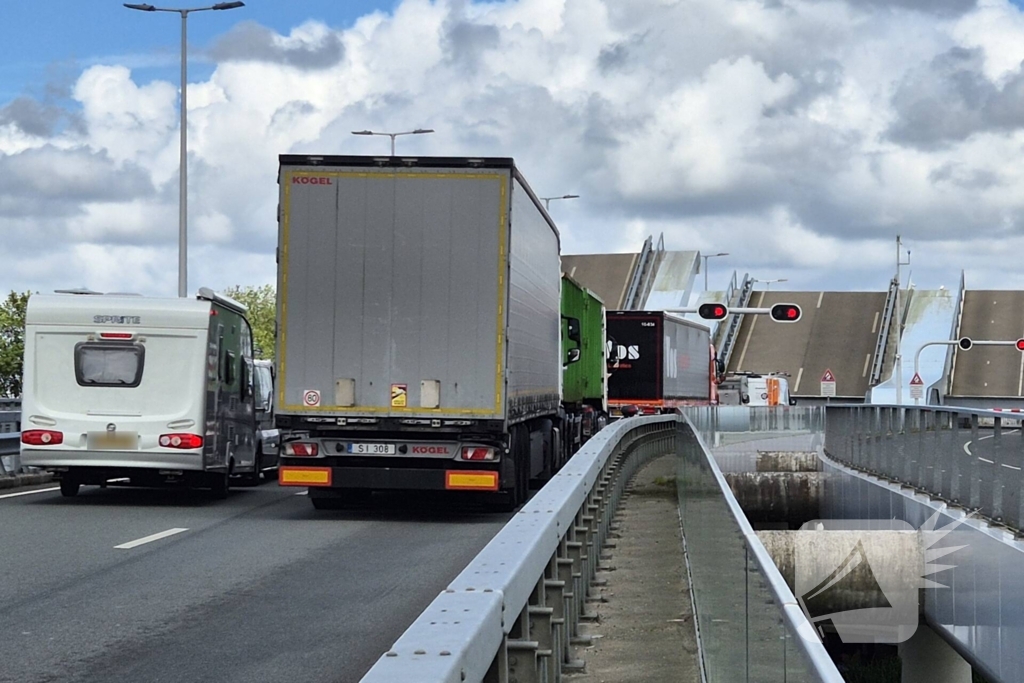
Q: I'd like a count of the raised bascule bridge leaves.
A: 3